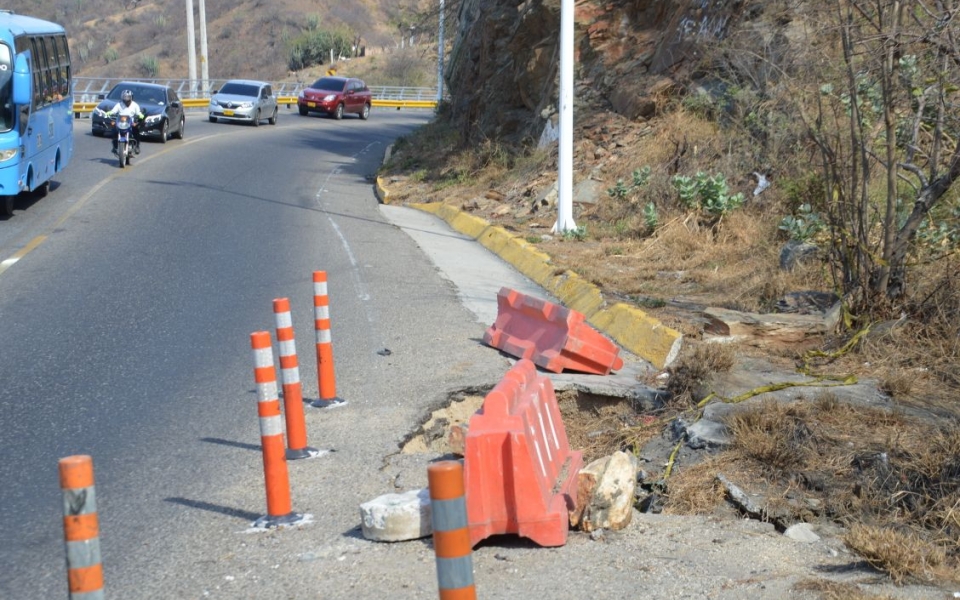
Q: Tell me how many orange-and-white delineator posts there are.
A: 5